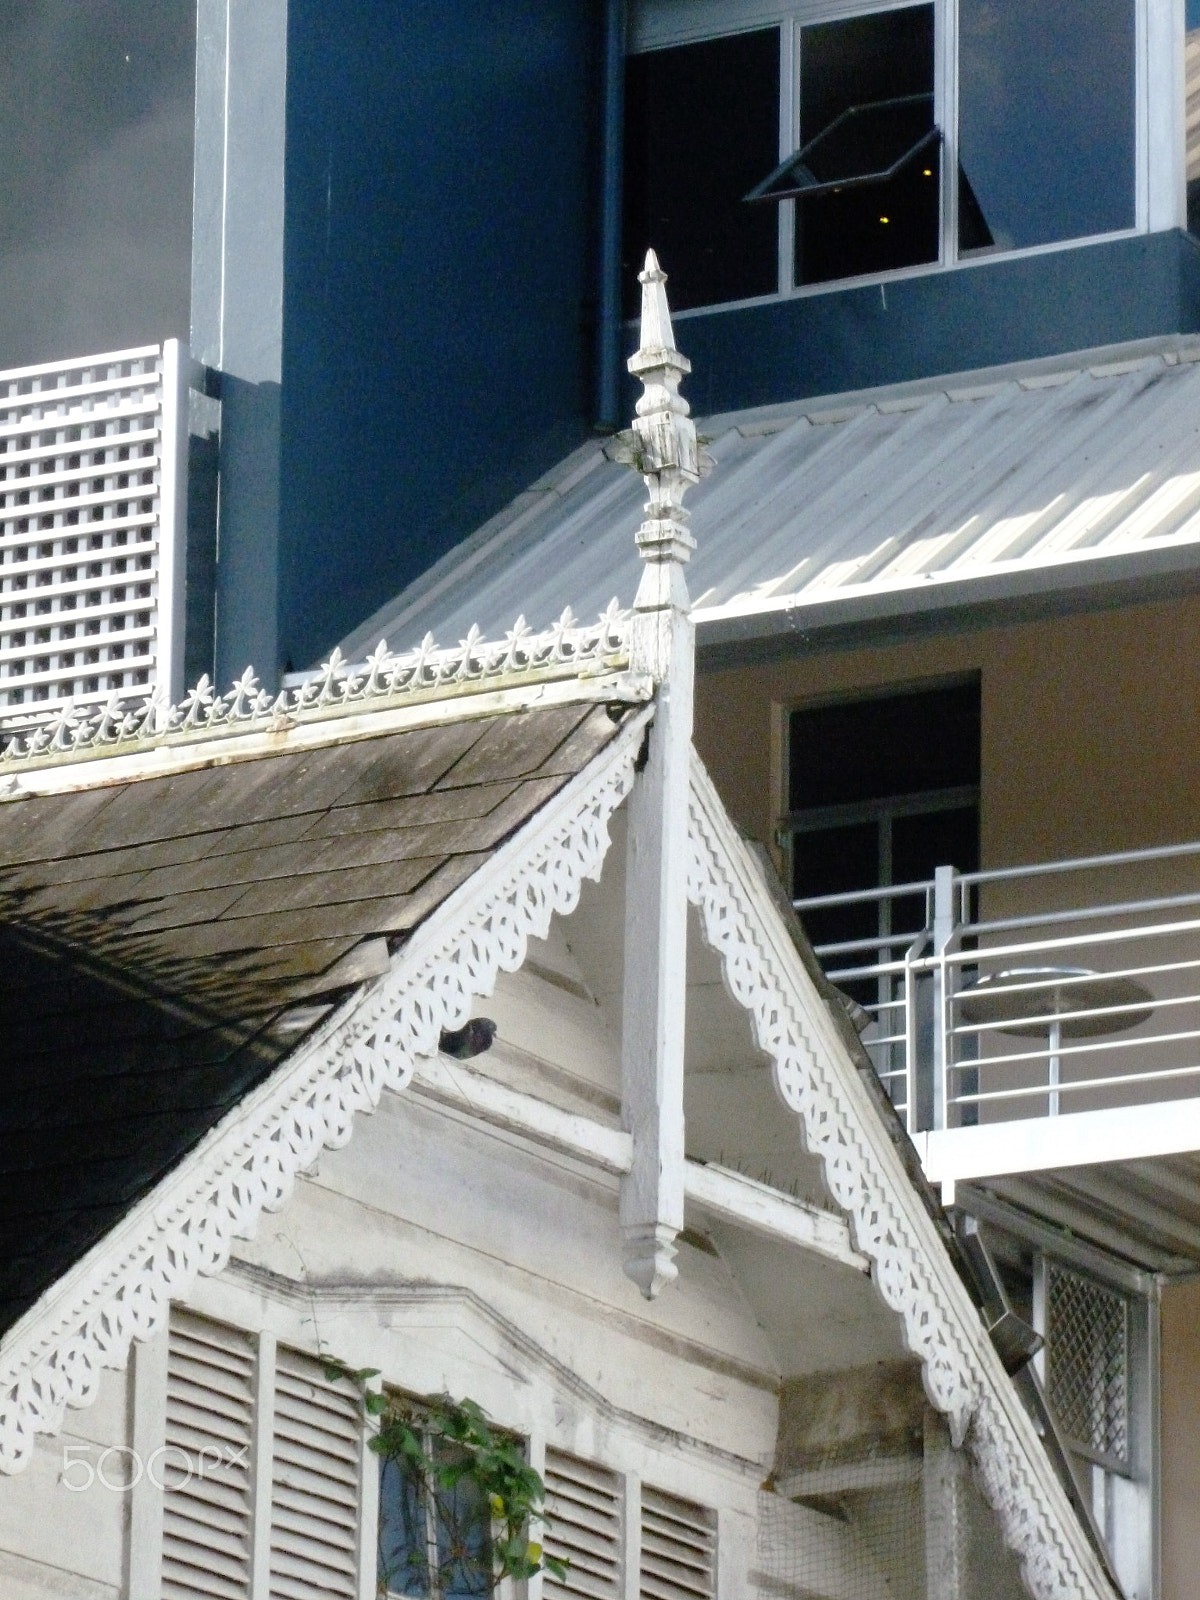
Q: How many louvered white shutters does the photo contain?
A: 4